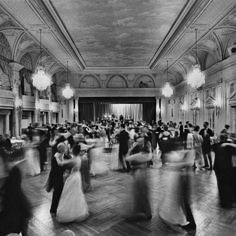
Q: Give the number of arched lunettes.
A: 3